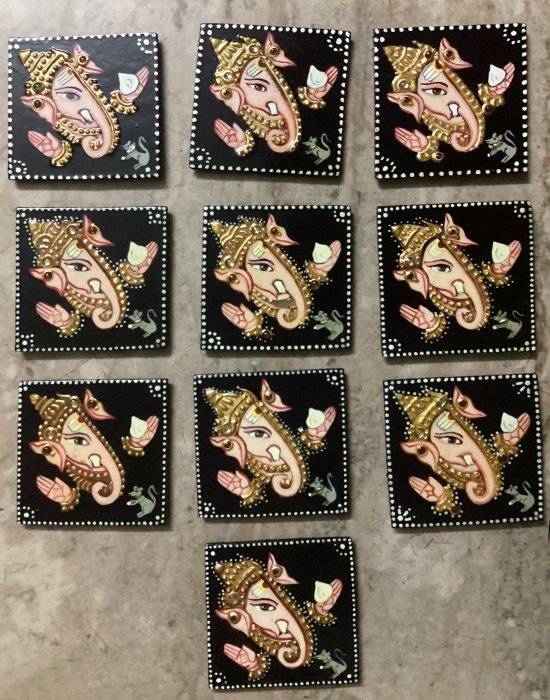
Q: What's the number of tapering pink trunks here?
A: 10